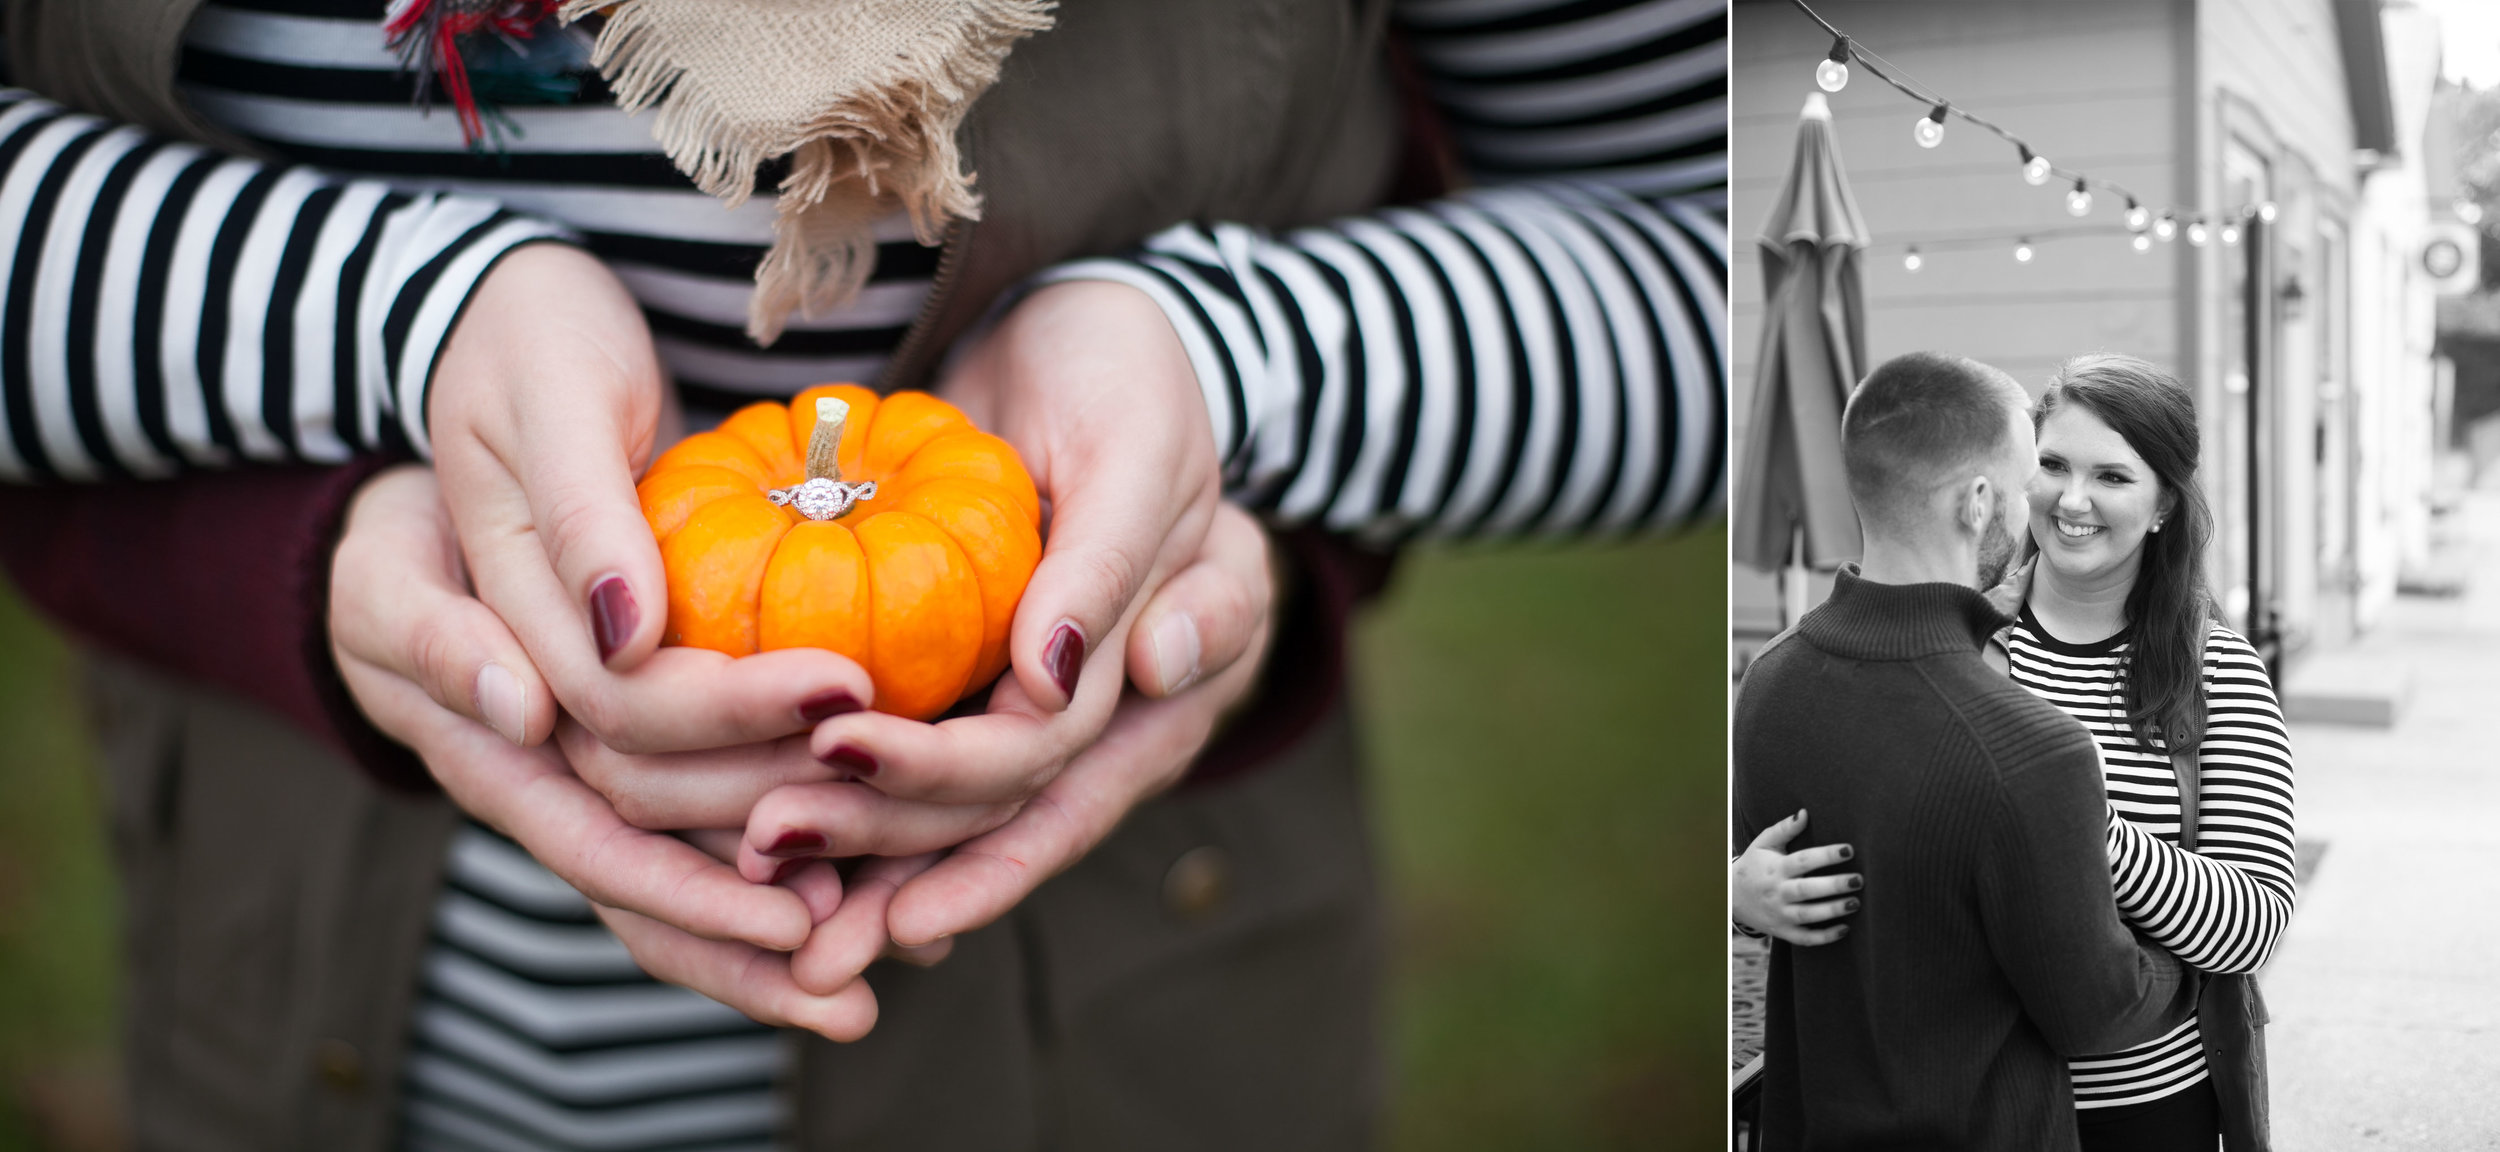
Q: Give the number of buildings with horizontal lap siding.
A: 1